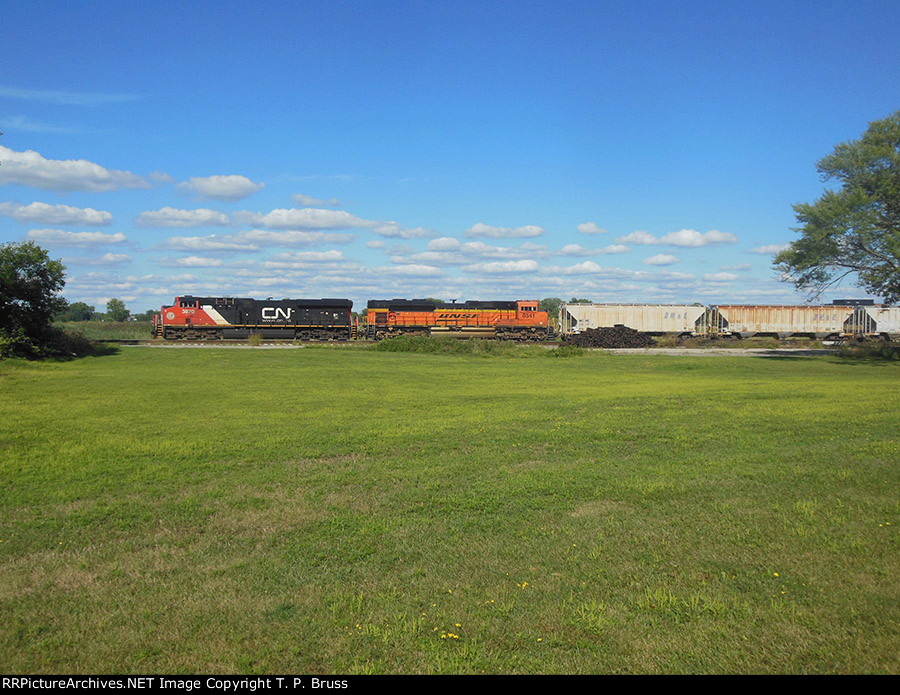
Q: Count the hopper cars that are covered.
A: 3